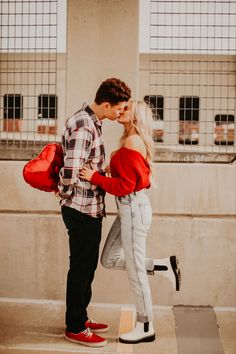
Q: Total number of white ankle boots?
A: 2